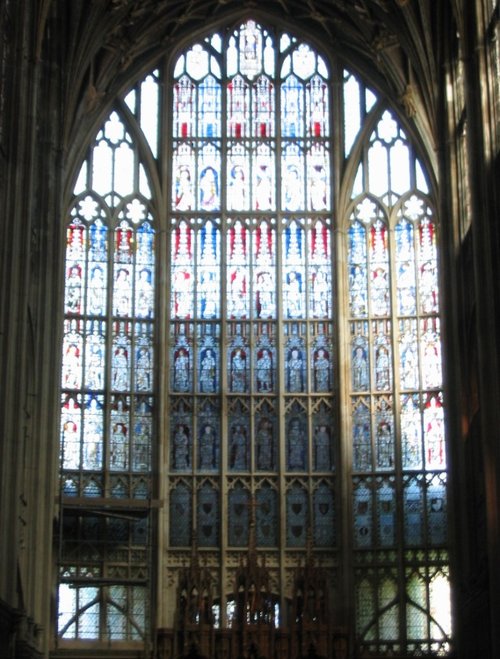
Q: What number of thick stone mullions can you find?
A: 2